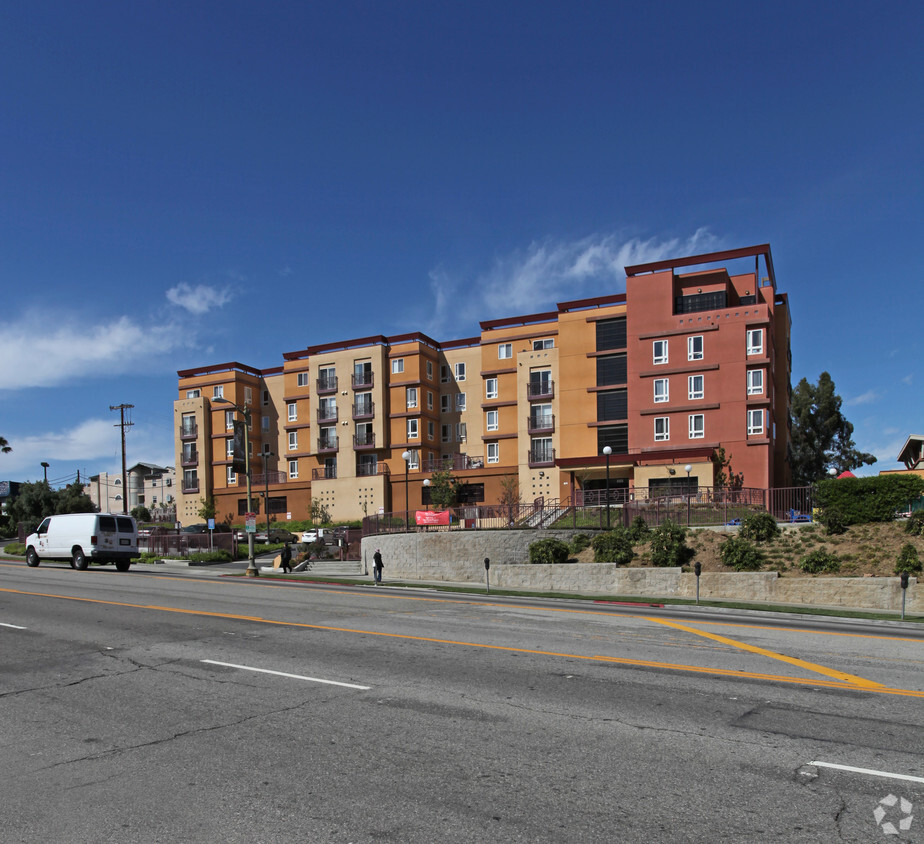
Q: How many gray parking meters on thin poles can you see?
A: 3